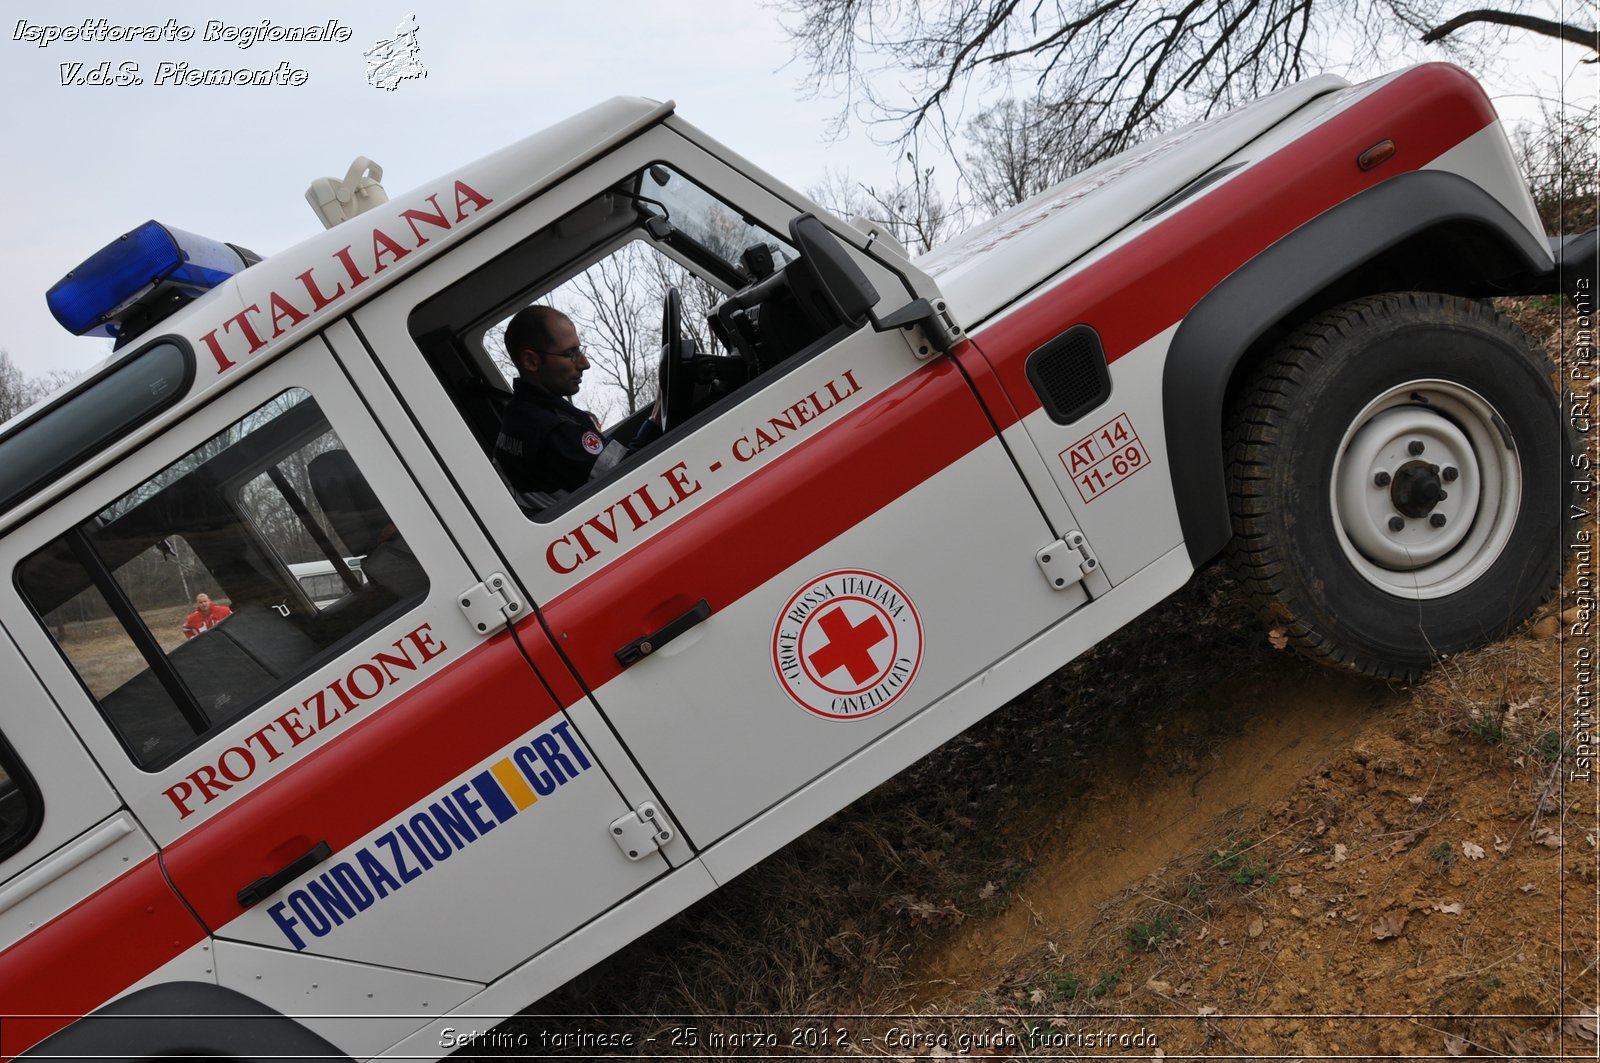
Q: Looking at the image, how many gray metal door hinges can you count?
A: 4